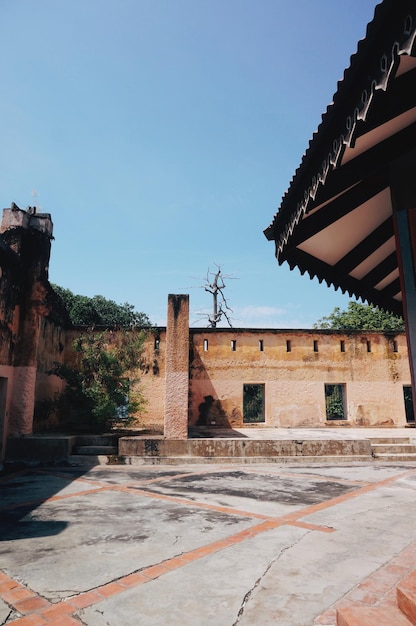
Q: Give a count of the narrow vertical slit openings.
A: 9